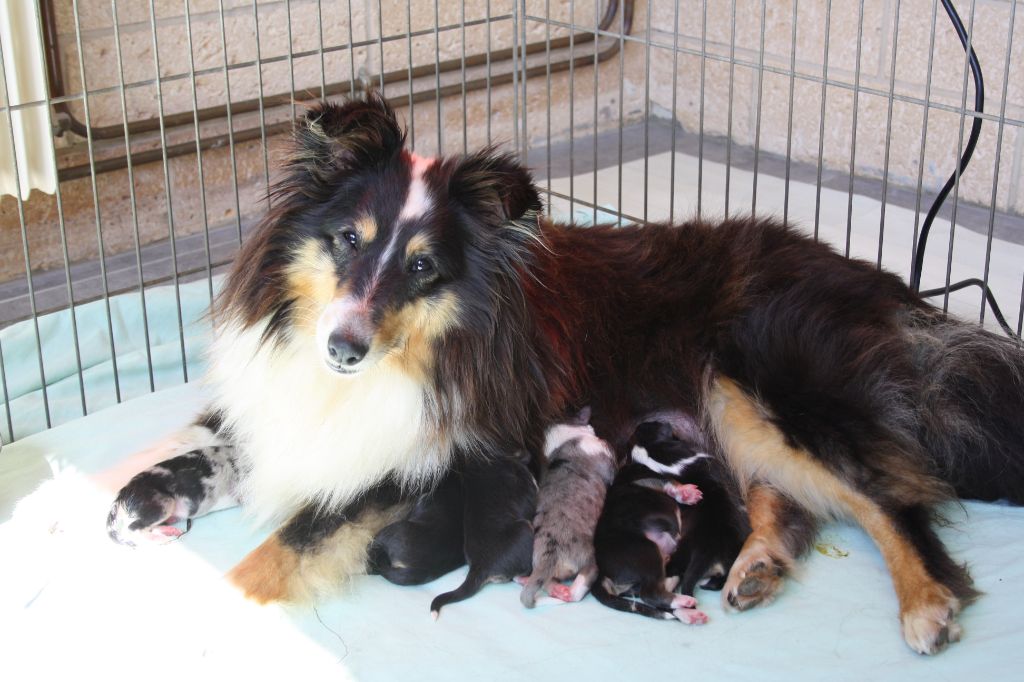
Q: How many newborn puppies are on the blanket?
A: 6